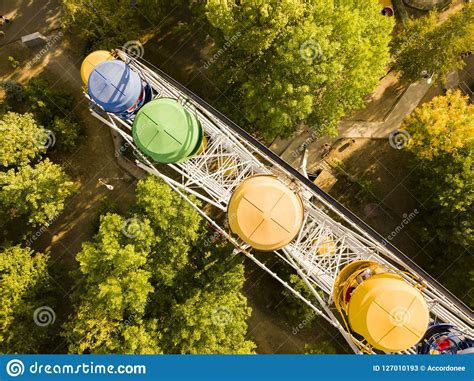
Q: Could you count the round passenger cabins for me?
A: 6